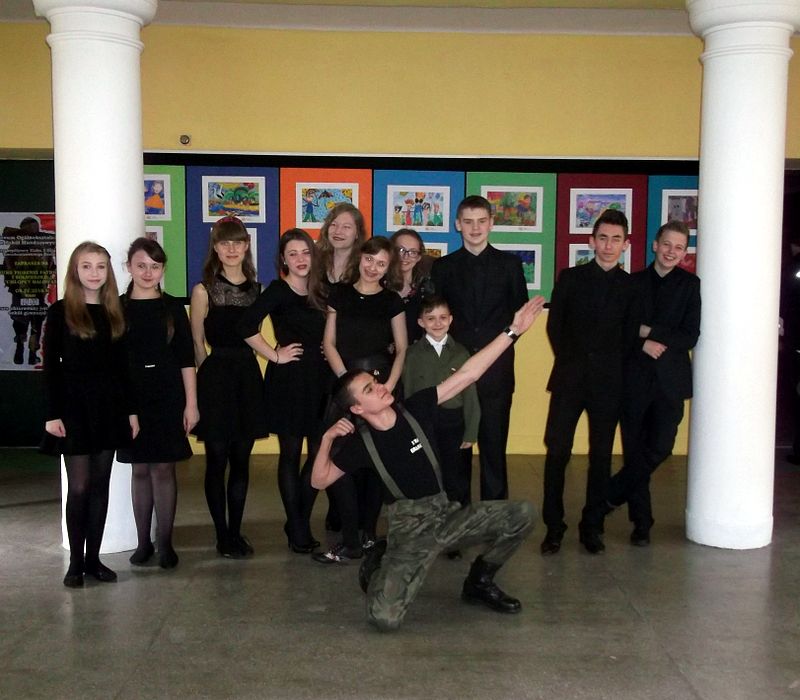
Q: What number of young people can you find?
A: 12